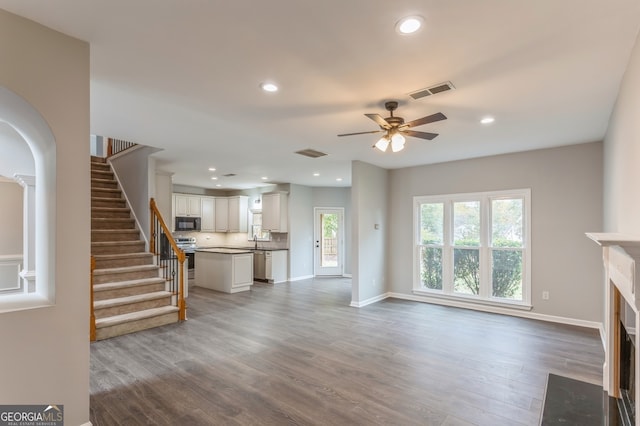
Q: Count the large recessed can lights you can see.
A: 3